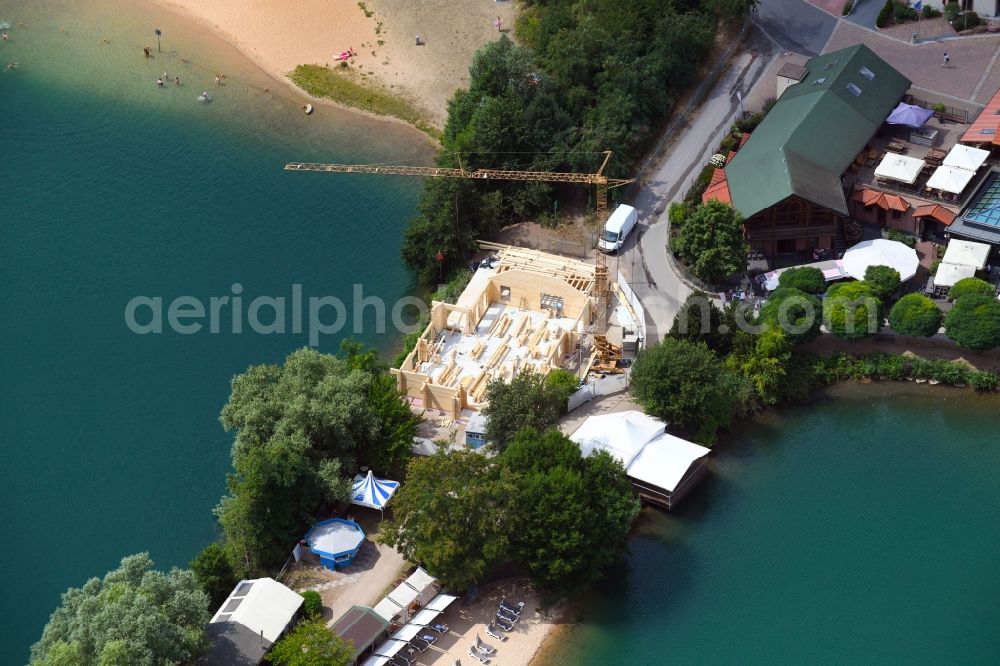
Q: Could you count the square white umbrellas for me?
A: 5